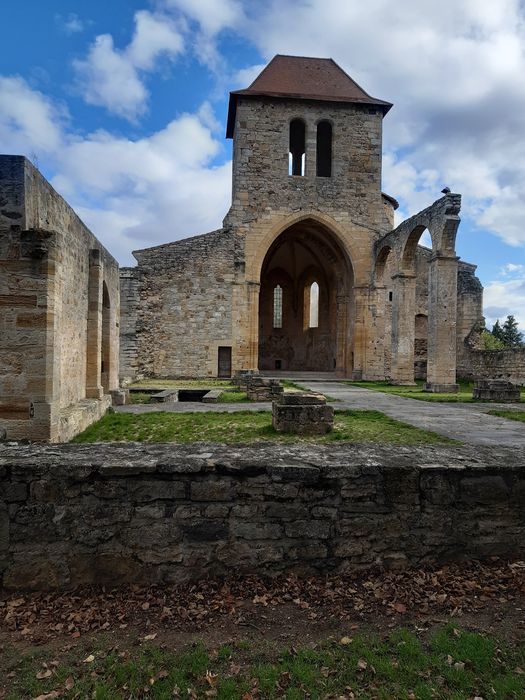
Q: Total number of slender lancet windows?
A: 2